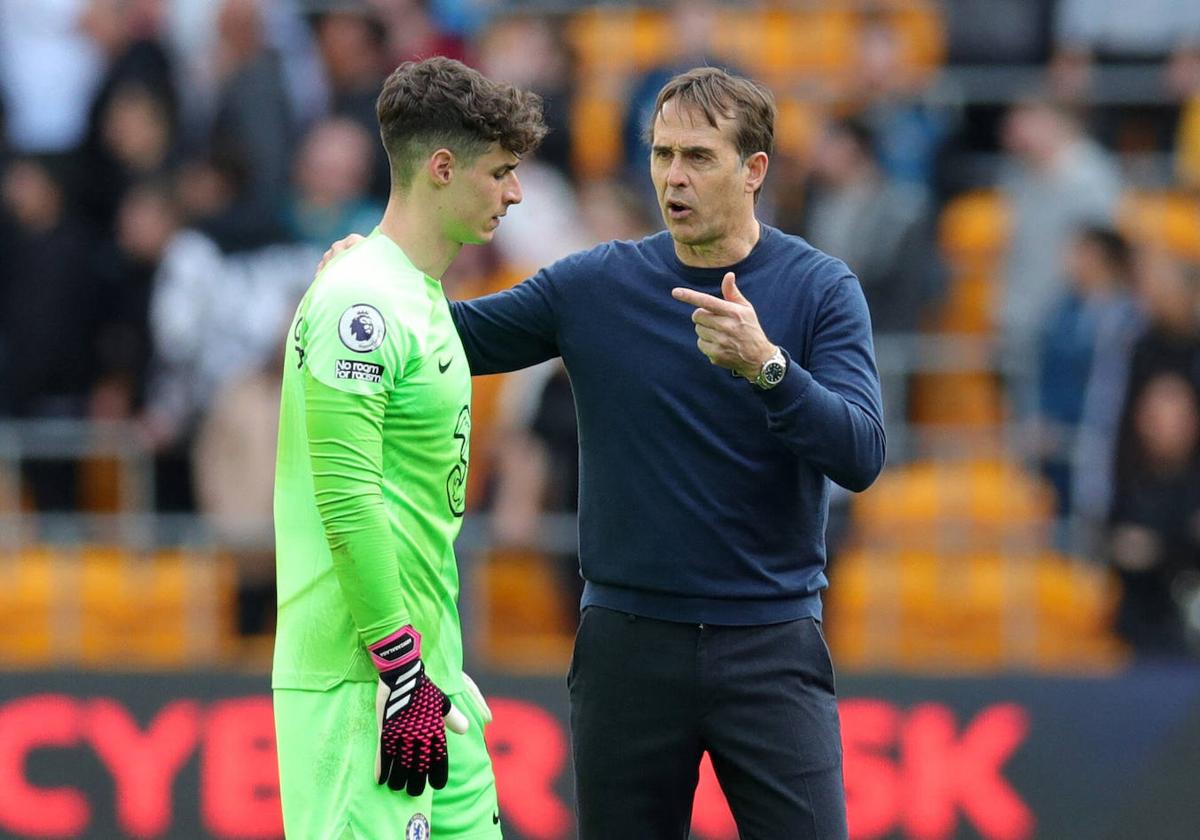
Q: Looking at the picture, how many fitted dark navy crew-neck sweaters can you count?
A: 1